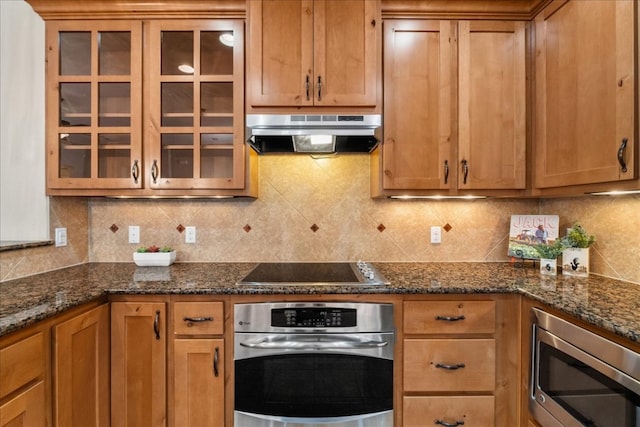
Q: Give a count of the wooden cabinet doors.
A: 11